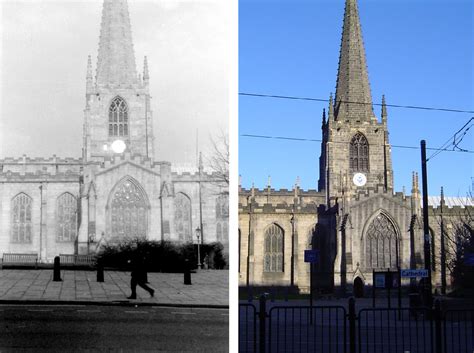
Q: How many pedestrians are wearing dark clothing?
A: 1